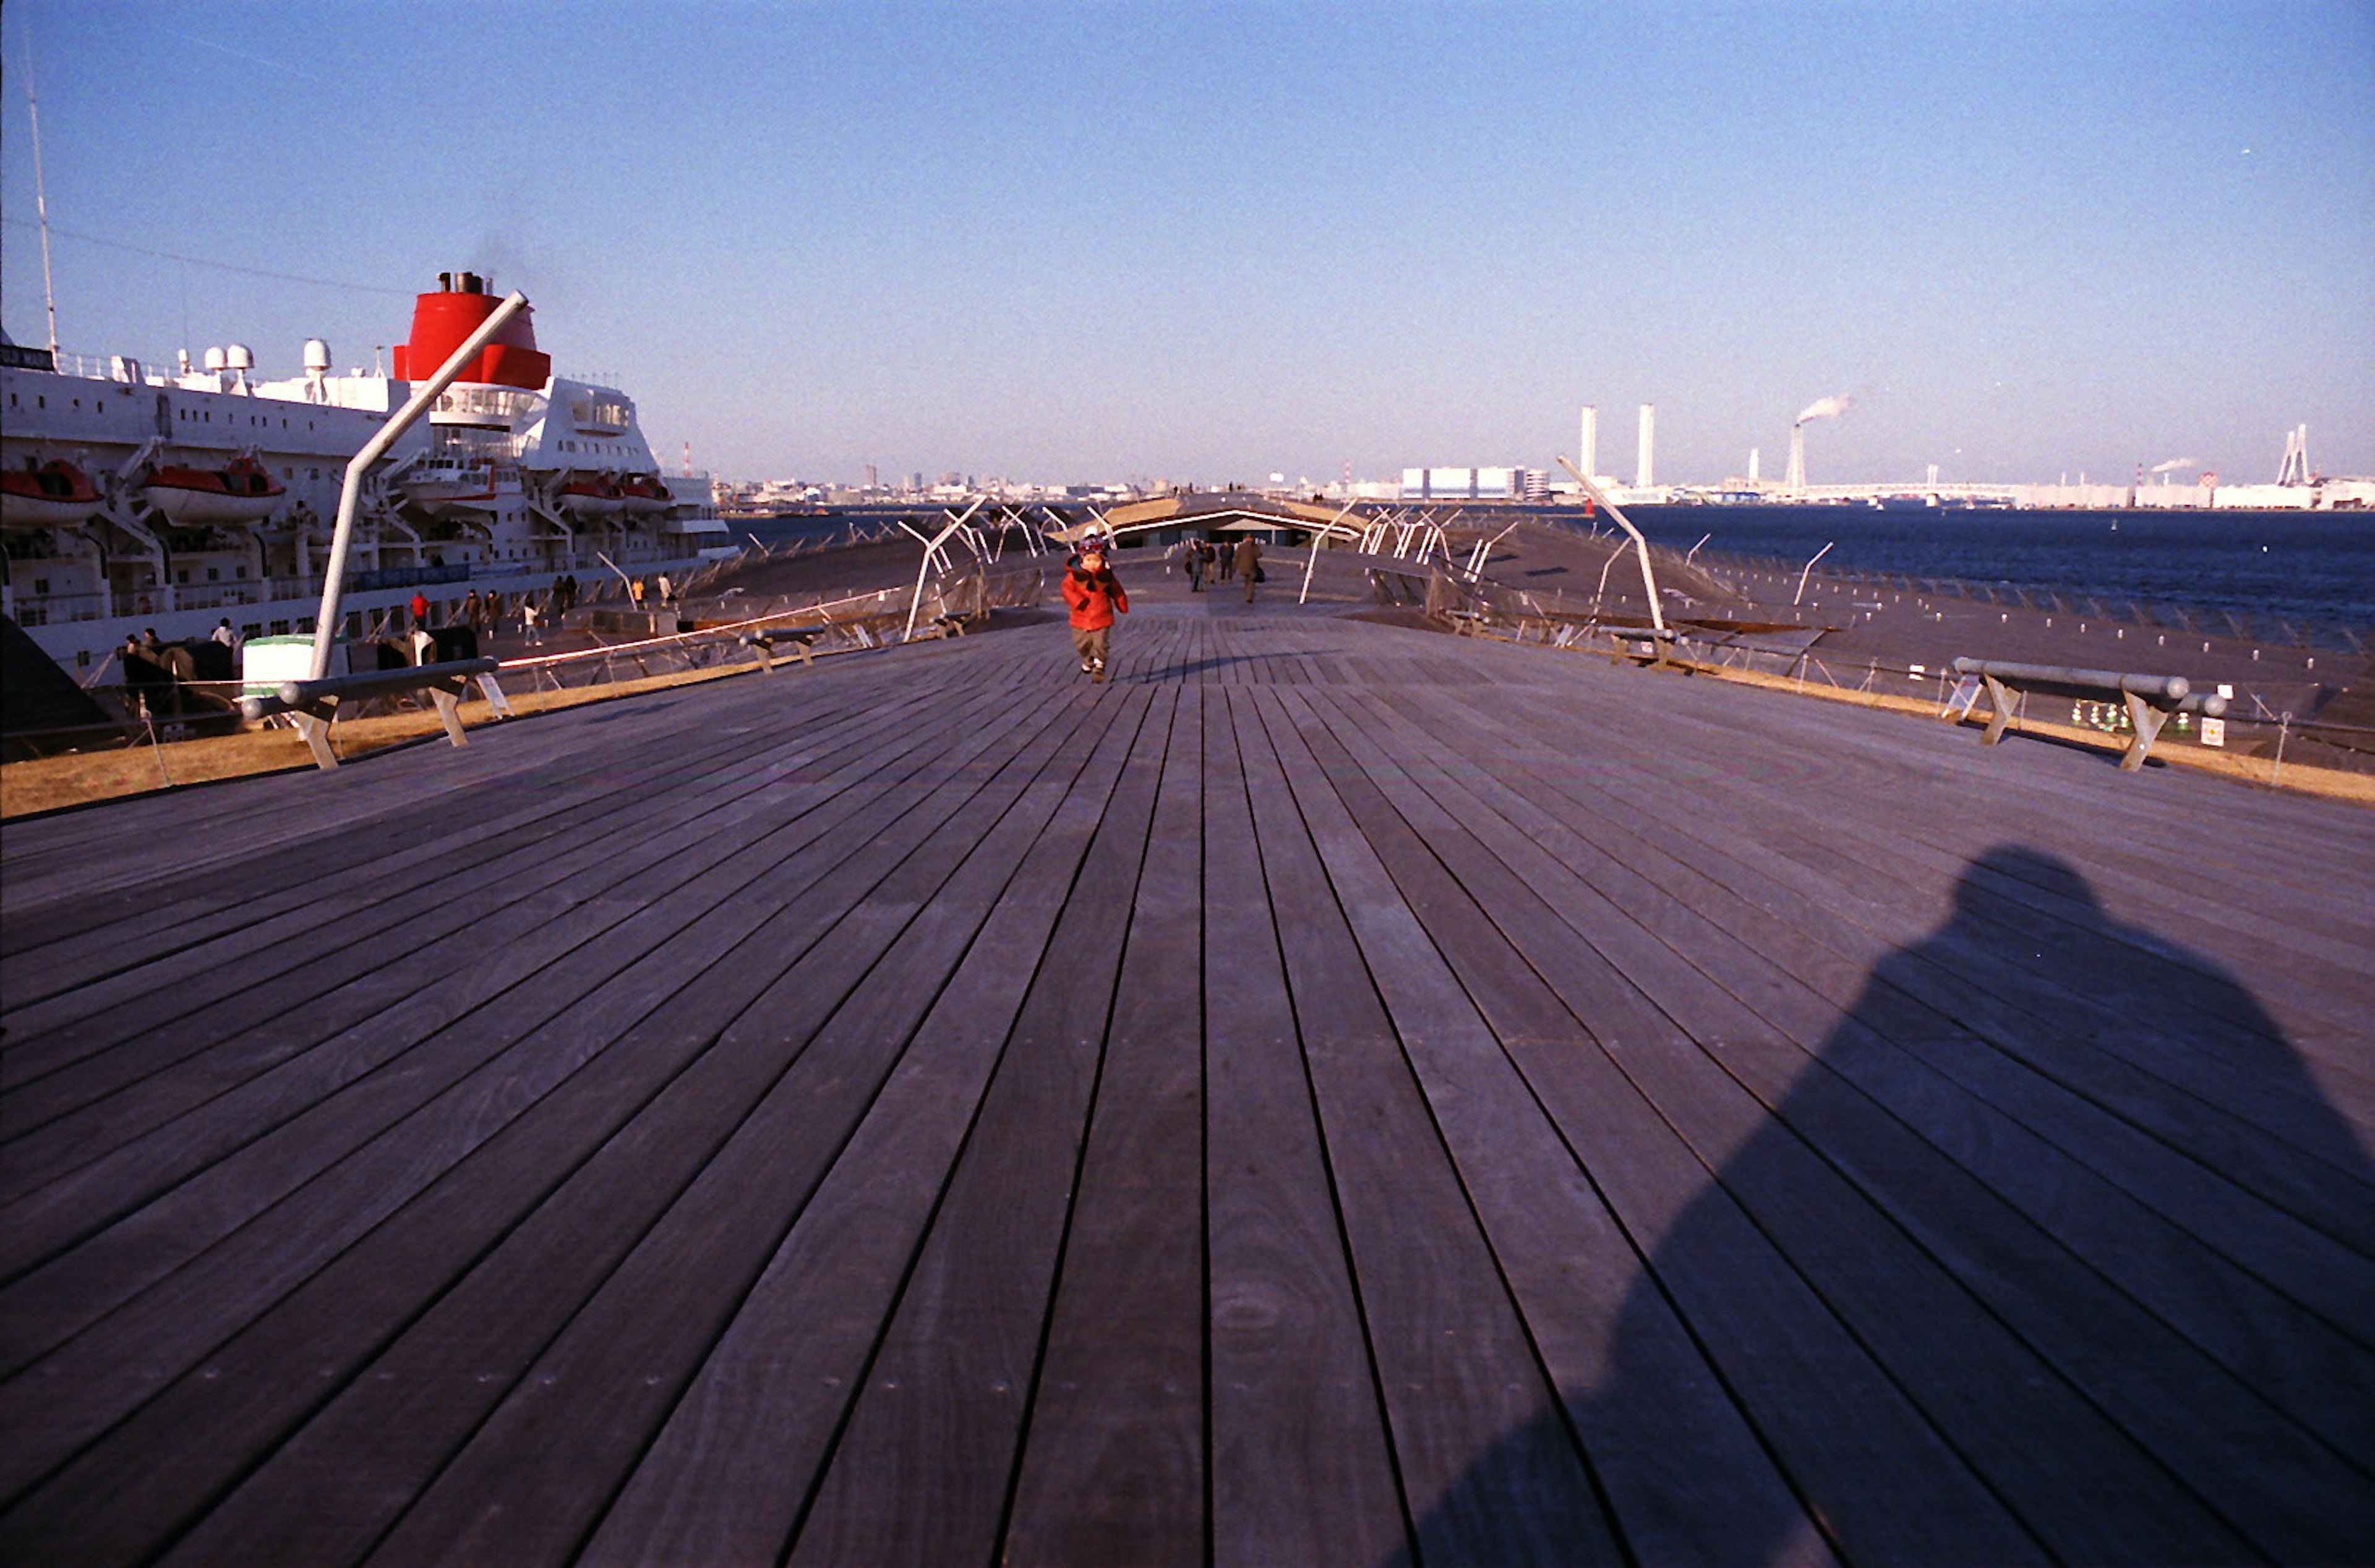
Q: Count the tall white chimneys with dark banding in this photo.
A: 2